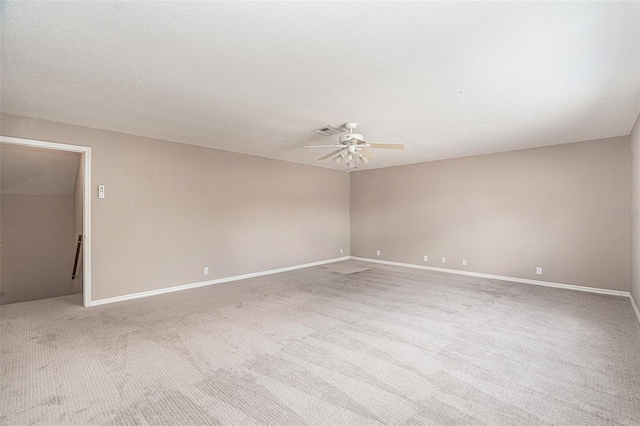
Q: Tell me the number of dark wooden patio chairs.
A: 0